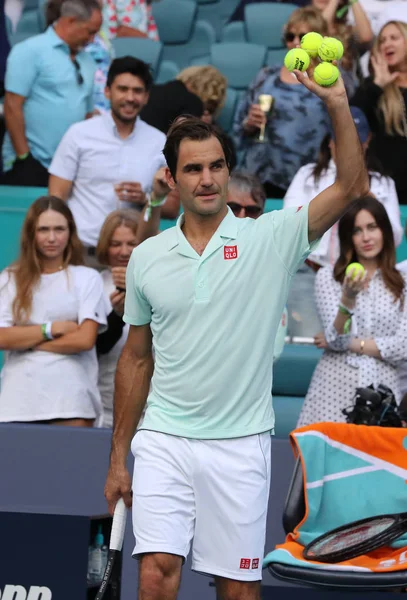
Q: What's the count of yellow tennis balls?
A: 5